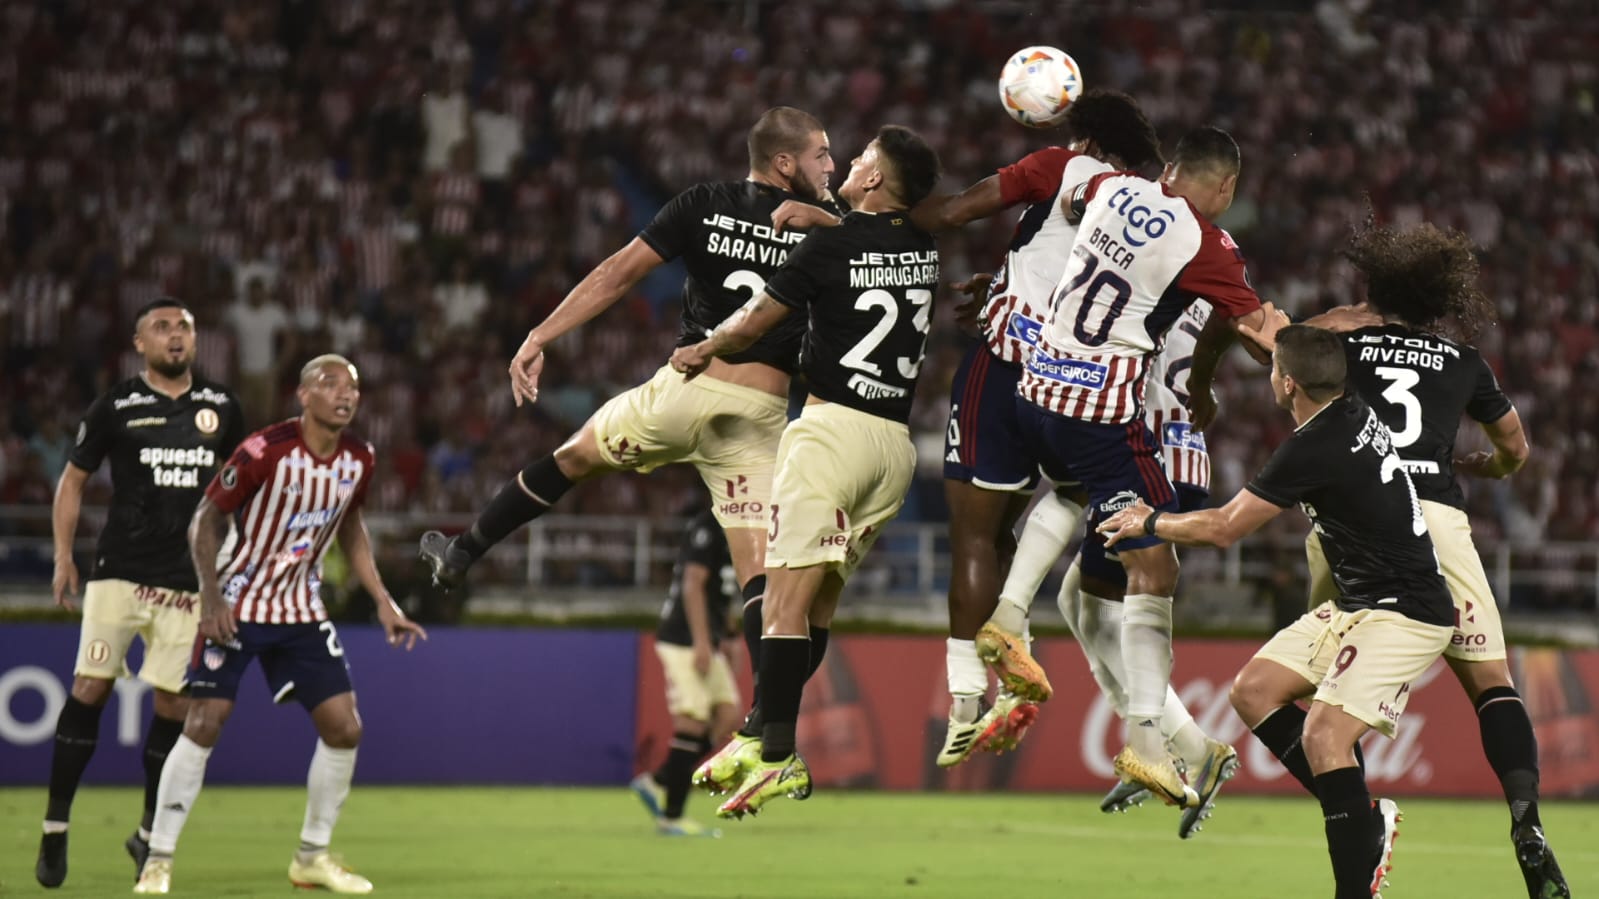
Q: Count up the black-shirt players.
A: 6